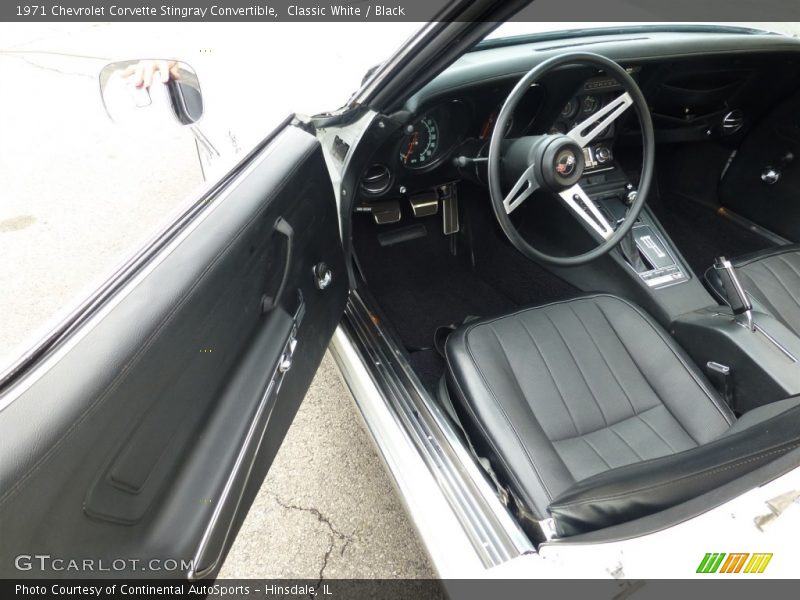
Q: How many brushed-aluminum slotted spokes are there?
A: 3